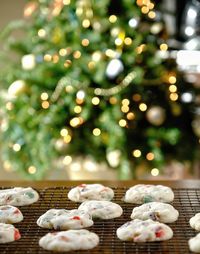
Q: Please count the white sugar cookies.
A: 12